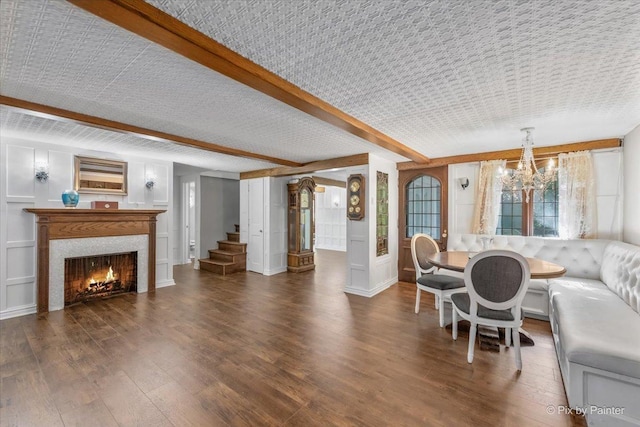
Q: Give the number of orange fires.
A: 1